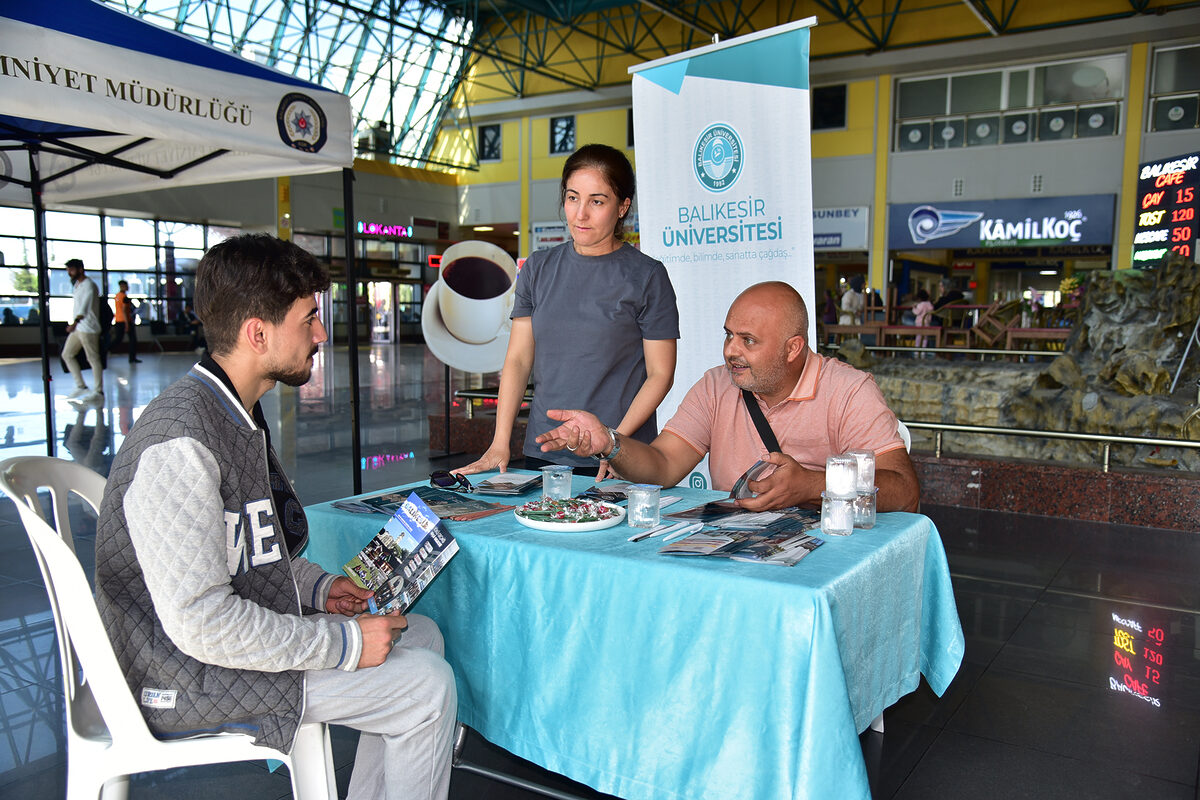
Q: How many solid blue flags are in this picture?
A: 0